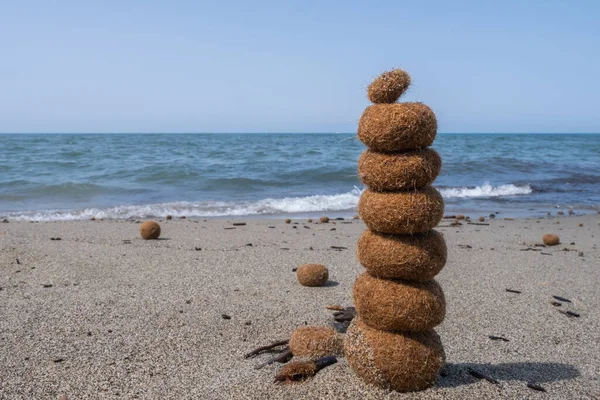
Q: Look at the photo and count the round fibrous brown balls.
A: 11